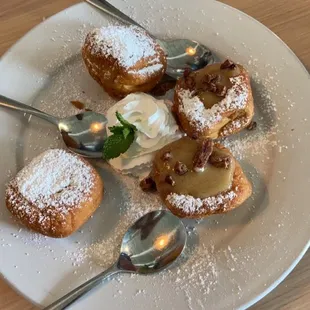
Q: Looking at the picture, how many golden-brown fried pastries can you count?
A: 4